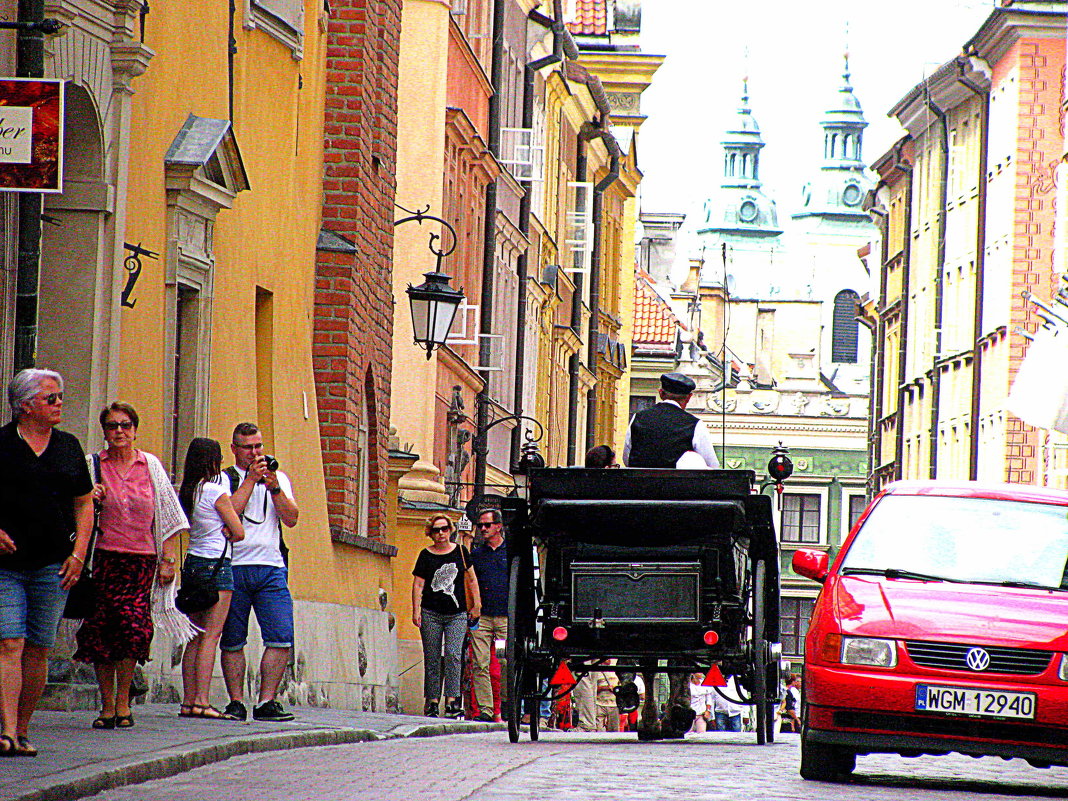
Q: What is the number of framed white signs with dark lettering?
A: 1